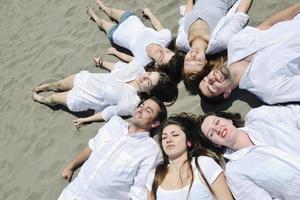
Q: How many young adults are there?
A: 7